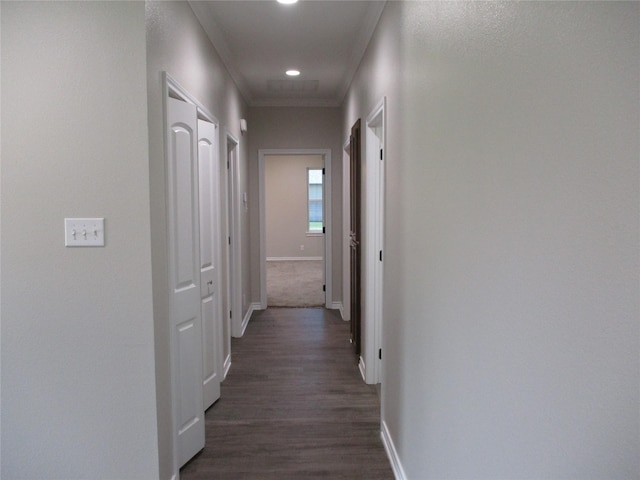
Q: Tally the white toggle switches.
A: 3